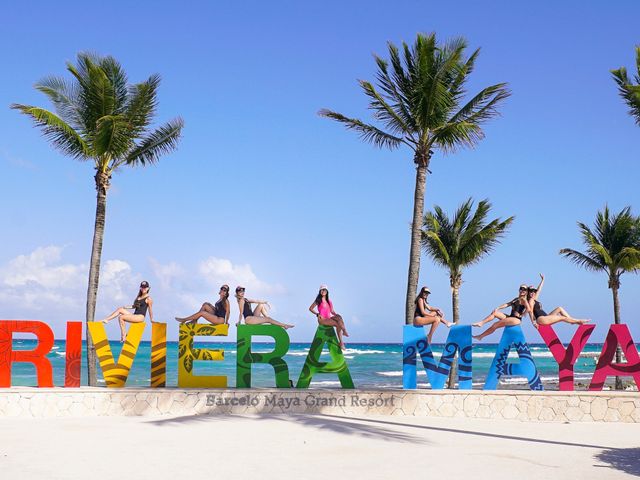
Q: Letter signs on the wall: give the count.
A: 11